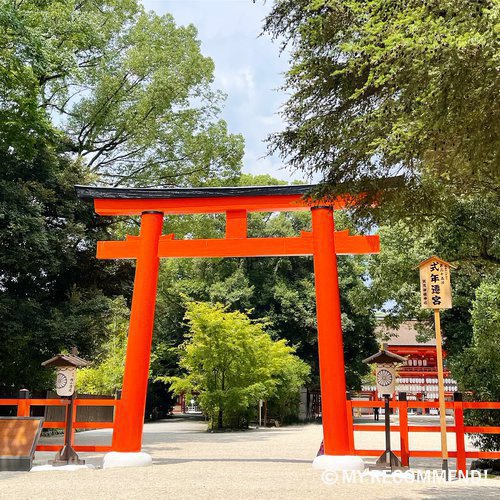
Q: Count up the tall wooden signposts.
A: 1